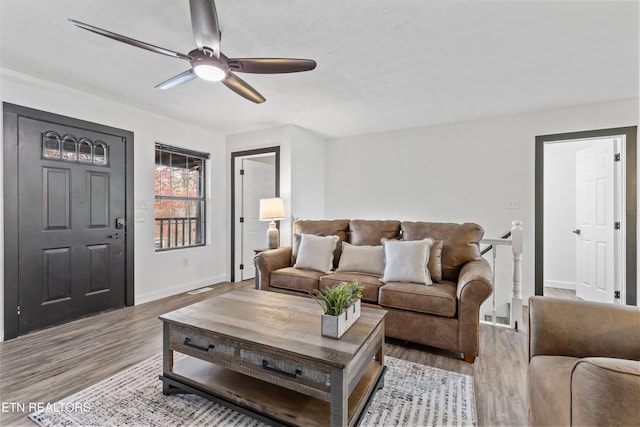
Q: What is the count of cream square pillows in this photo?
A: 2